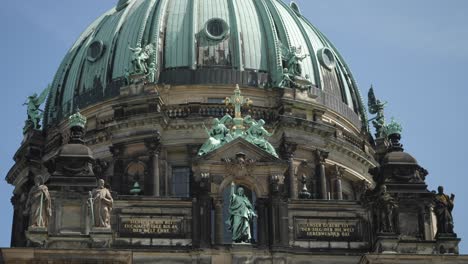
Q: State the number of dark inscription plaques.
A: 2